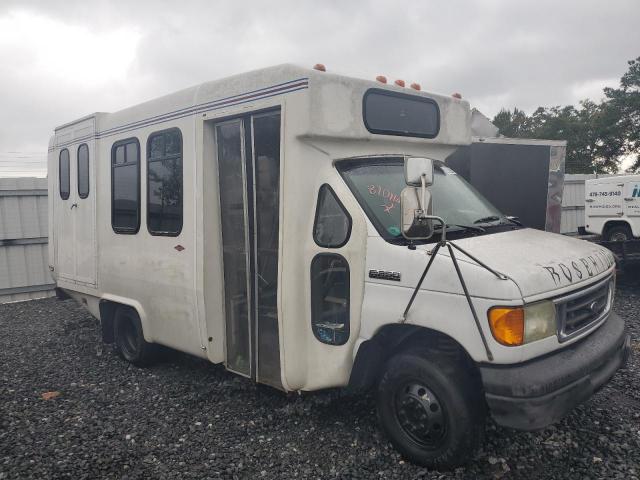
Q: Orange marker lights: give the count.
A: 5